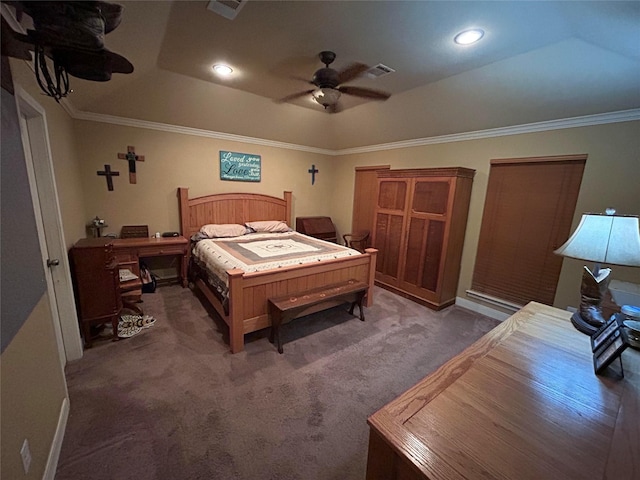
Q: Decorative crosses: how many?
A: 3